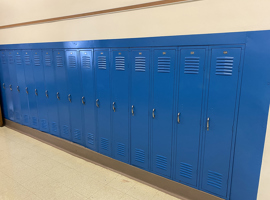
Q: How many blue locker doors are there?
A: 15